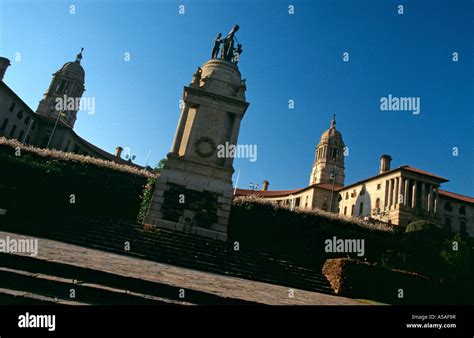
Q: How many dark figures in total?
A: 3